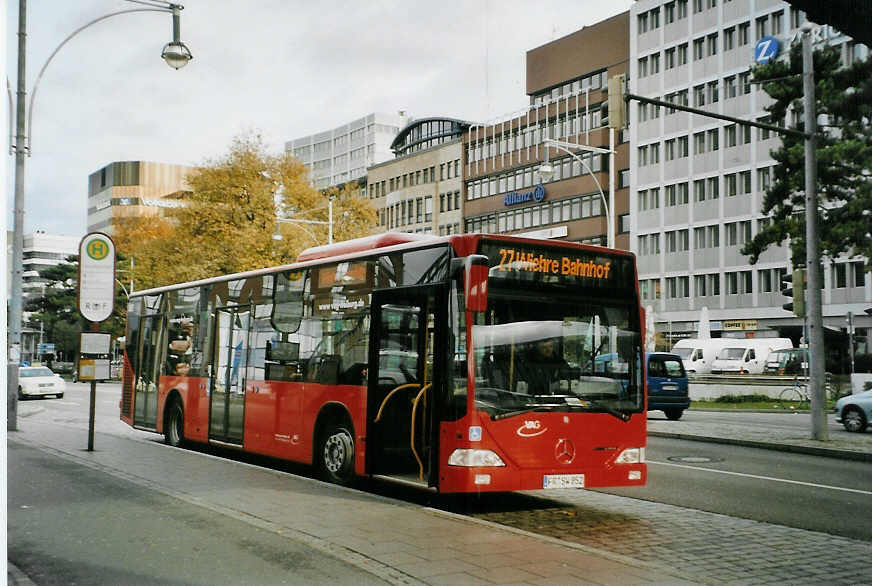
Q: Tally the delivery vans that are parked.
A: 2